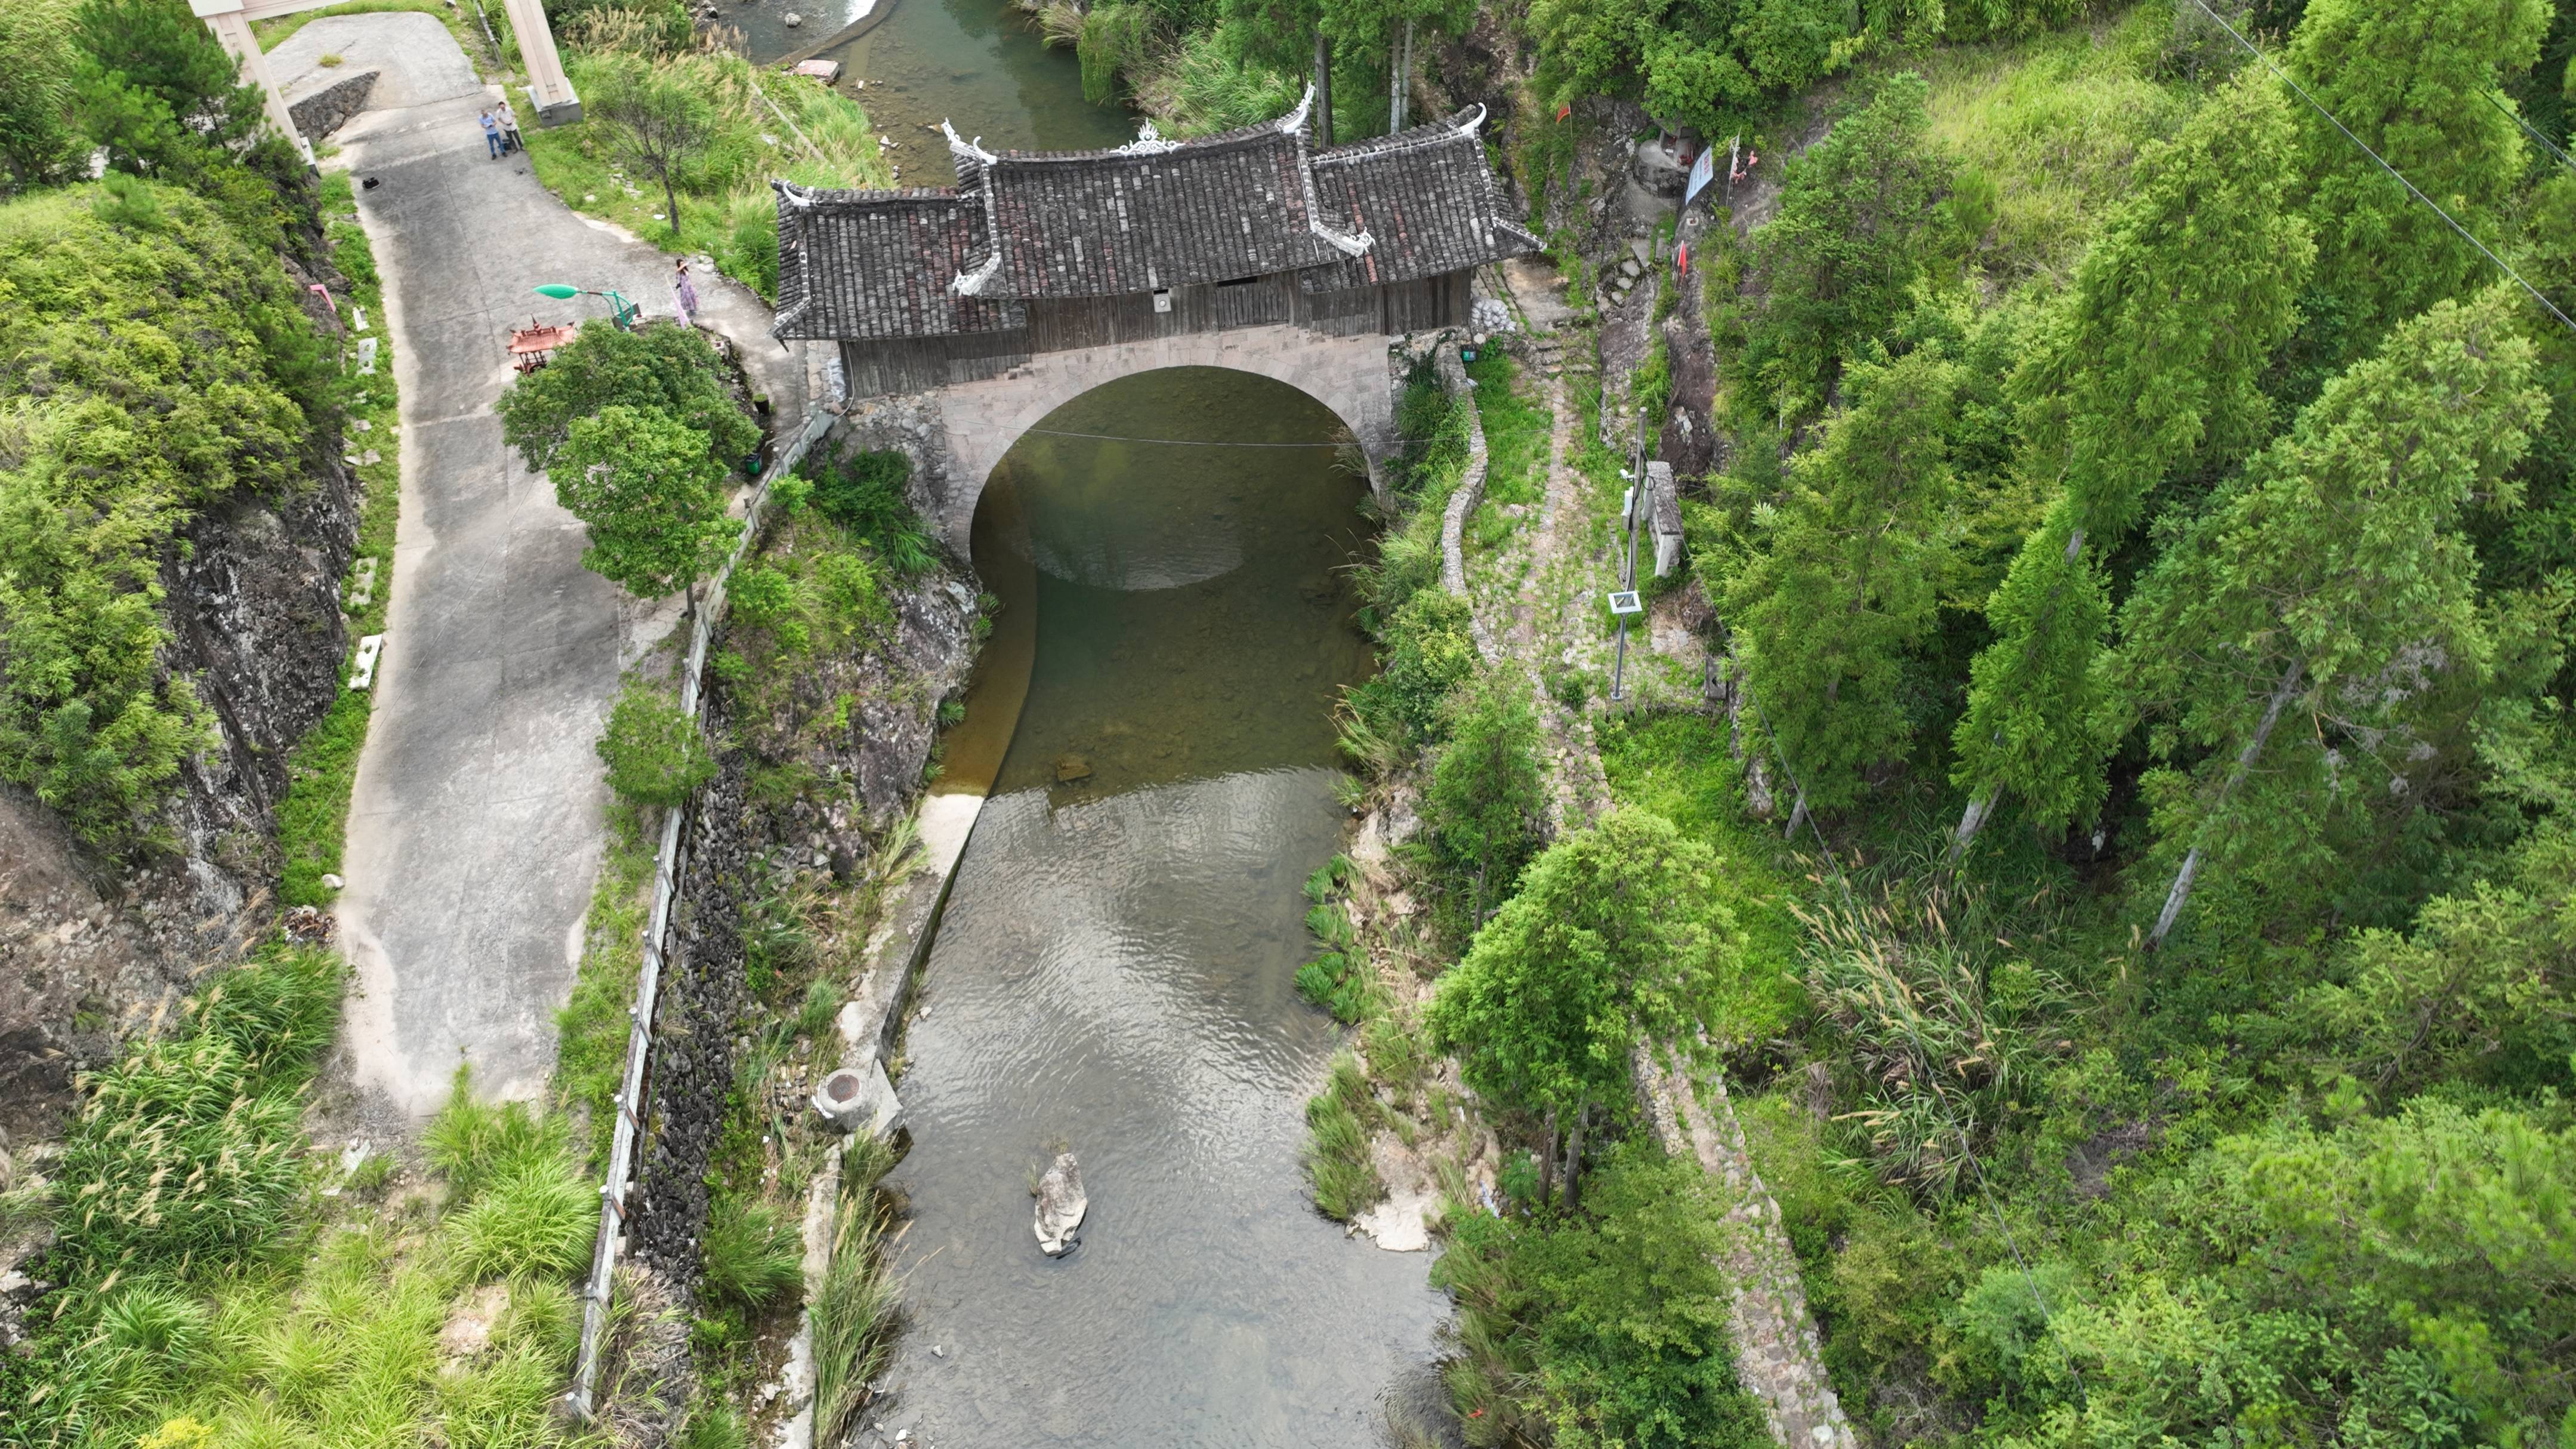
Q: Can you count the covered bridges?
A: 1